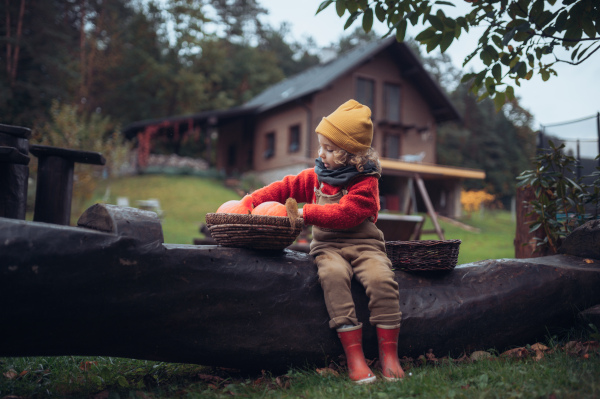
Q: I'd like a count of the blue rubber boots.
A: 0